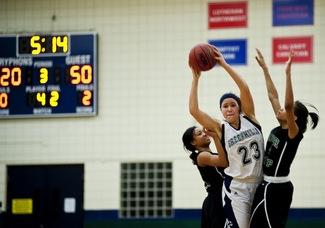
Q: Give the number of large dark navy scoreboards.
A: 1